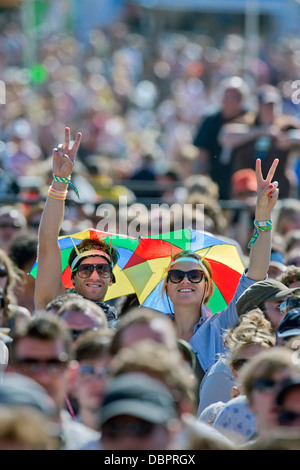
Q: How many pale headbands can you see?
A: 2